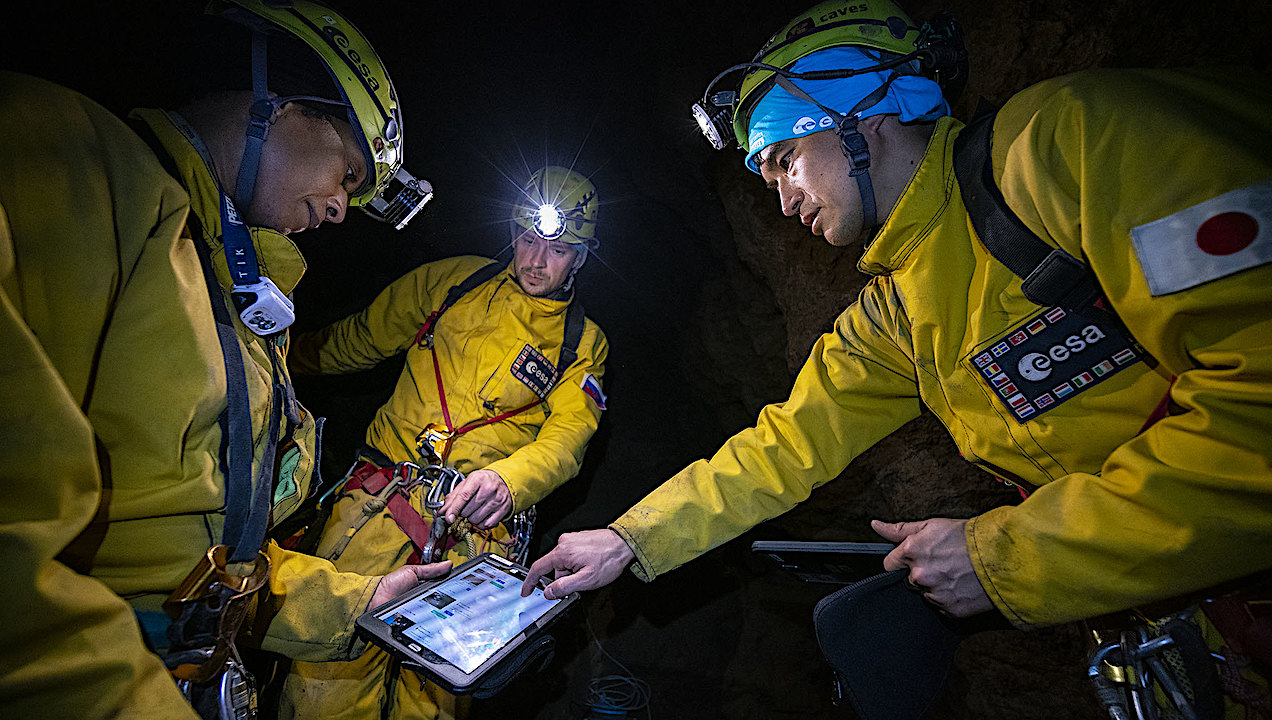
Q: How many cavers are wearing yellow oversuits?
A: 3